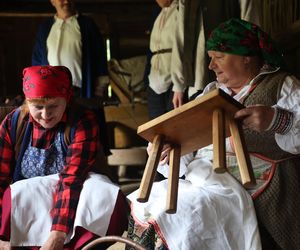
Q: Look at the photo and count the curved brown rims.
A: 1